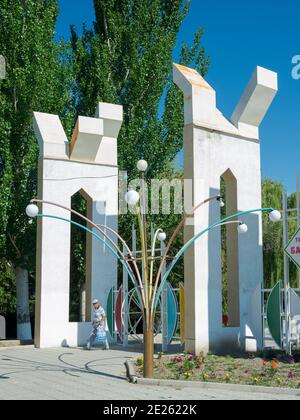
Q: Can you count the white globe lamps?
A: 6